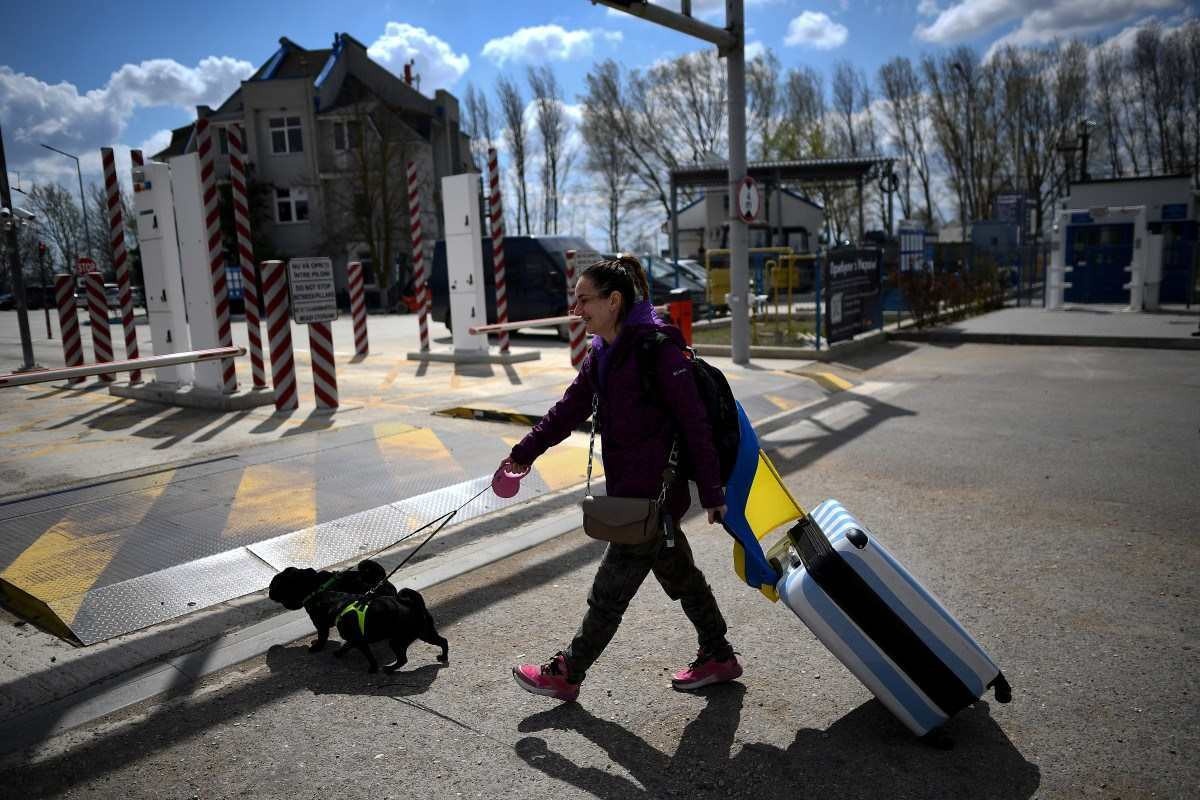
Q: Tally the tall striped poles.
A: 6